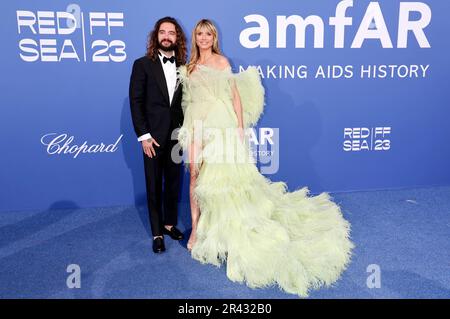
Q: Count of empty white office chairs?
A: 0